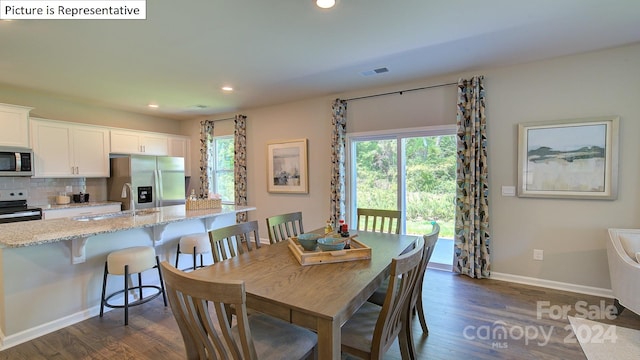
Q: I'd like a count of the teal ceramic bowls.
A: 2